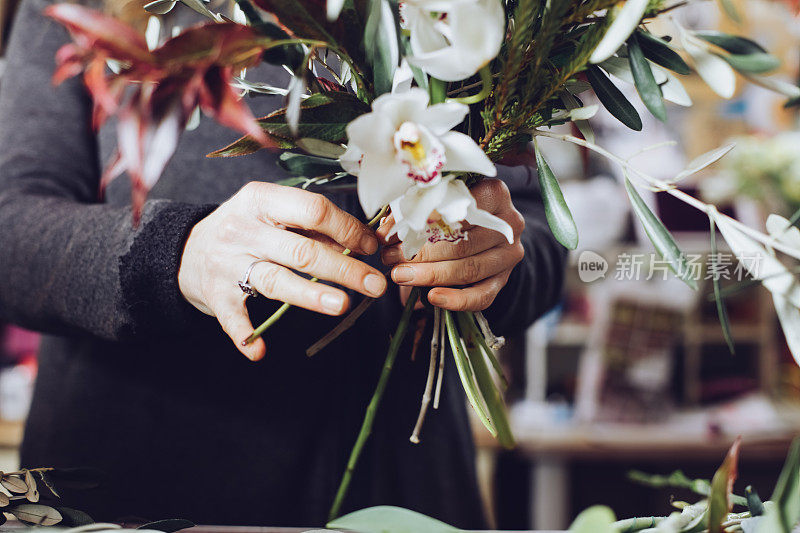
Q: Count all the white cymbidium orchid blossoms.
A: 3